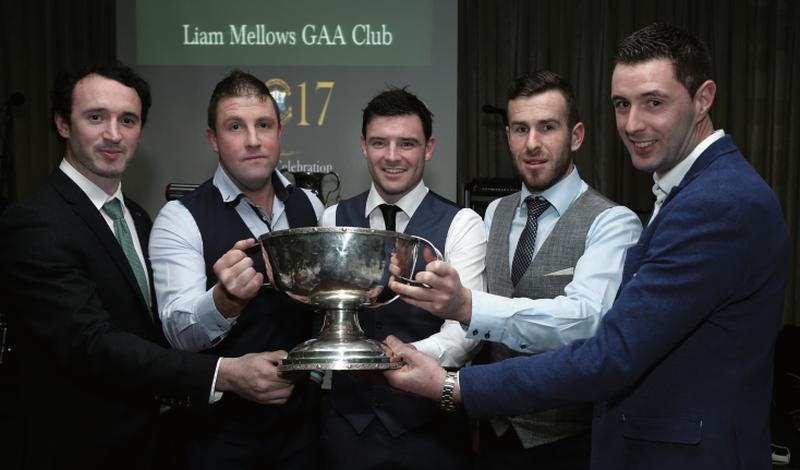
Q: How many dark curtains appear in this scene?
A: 2